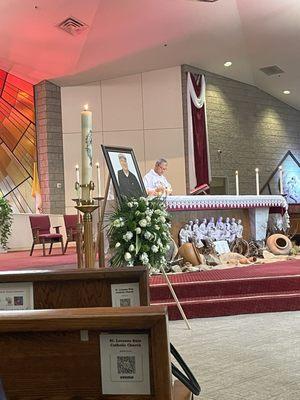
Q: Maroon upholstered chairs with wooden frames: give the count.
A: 2